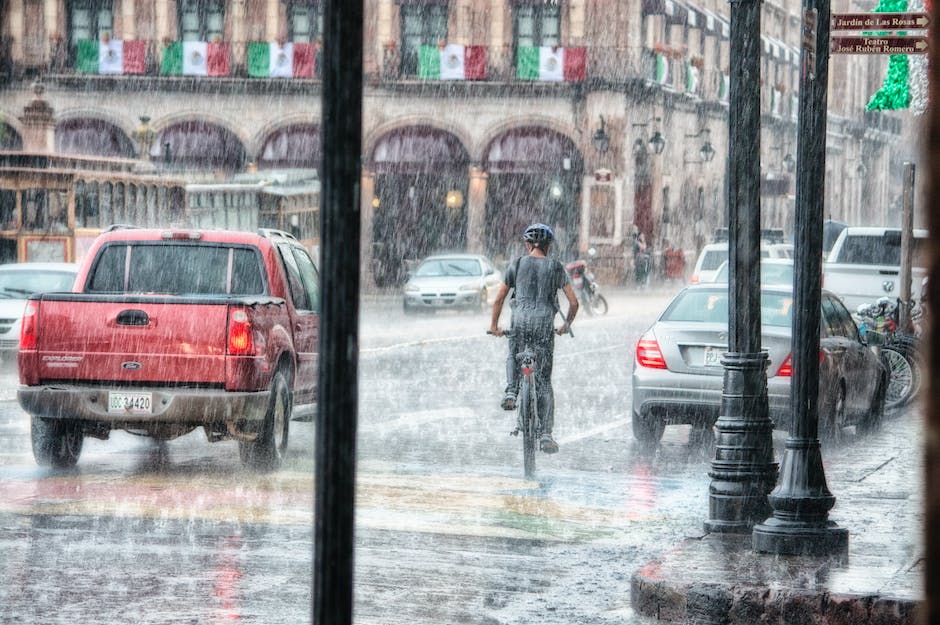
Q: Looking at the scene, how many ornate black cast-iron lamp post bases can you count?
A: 2